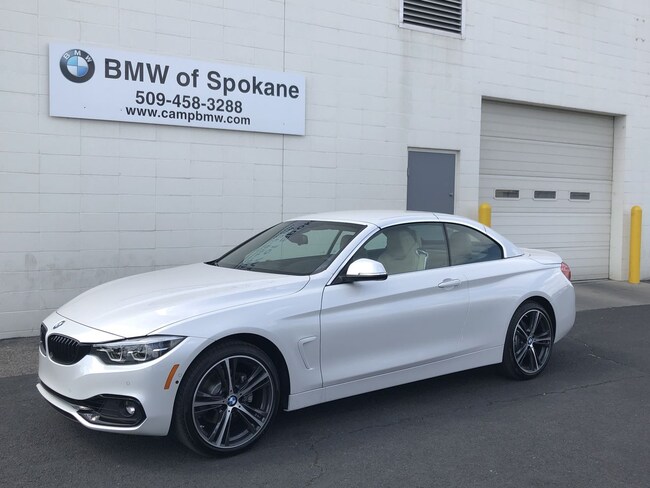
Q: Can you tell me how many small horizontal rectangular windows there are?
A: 3